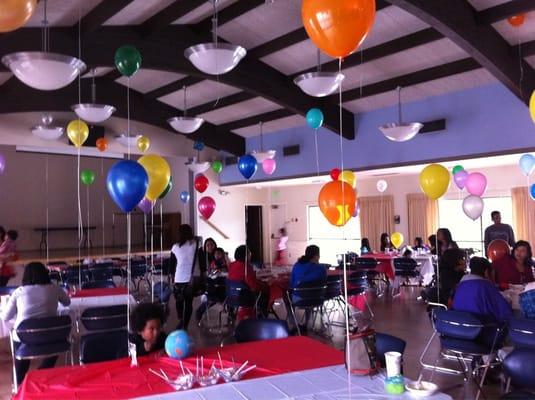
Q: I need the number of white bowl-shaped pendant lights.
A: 10